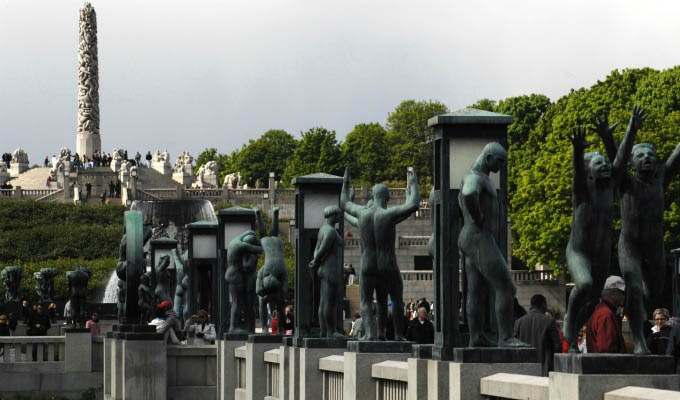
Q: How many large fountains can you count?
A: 1